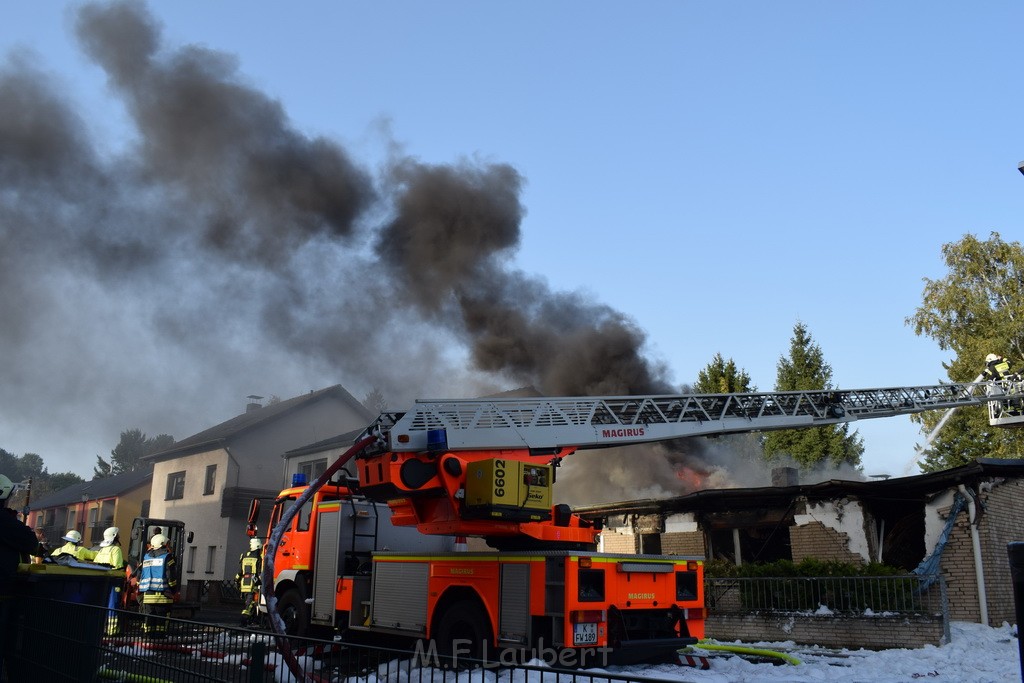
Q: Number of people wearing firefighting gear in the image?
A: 6